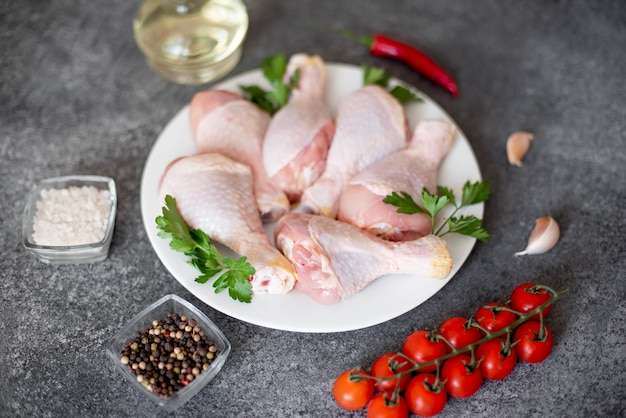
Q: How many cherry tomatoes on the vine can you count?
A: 11